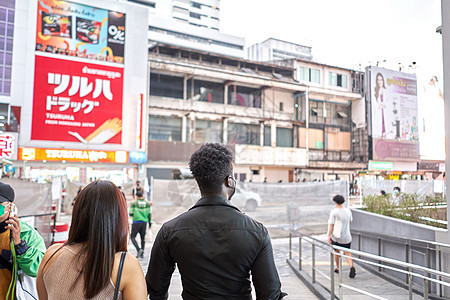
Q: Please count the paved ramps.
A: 1